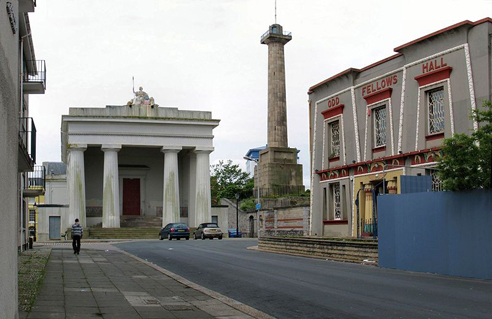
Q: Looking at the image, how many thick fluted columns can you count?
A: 4